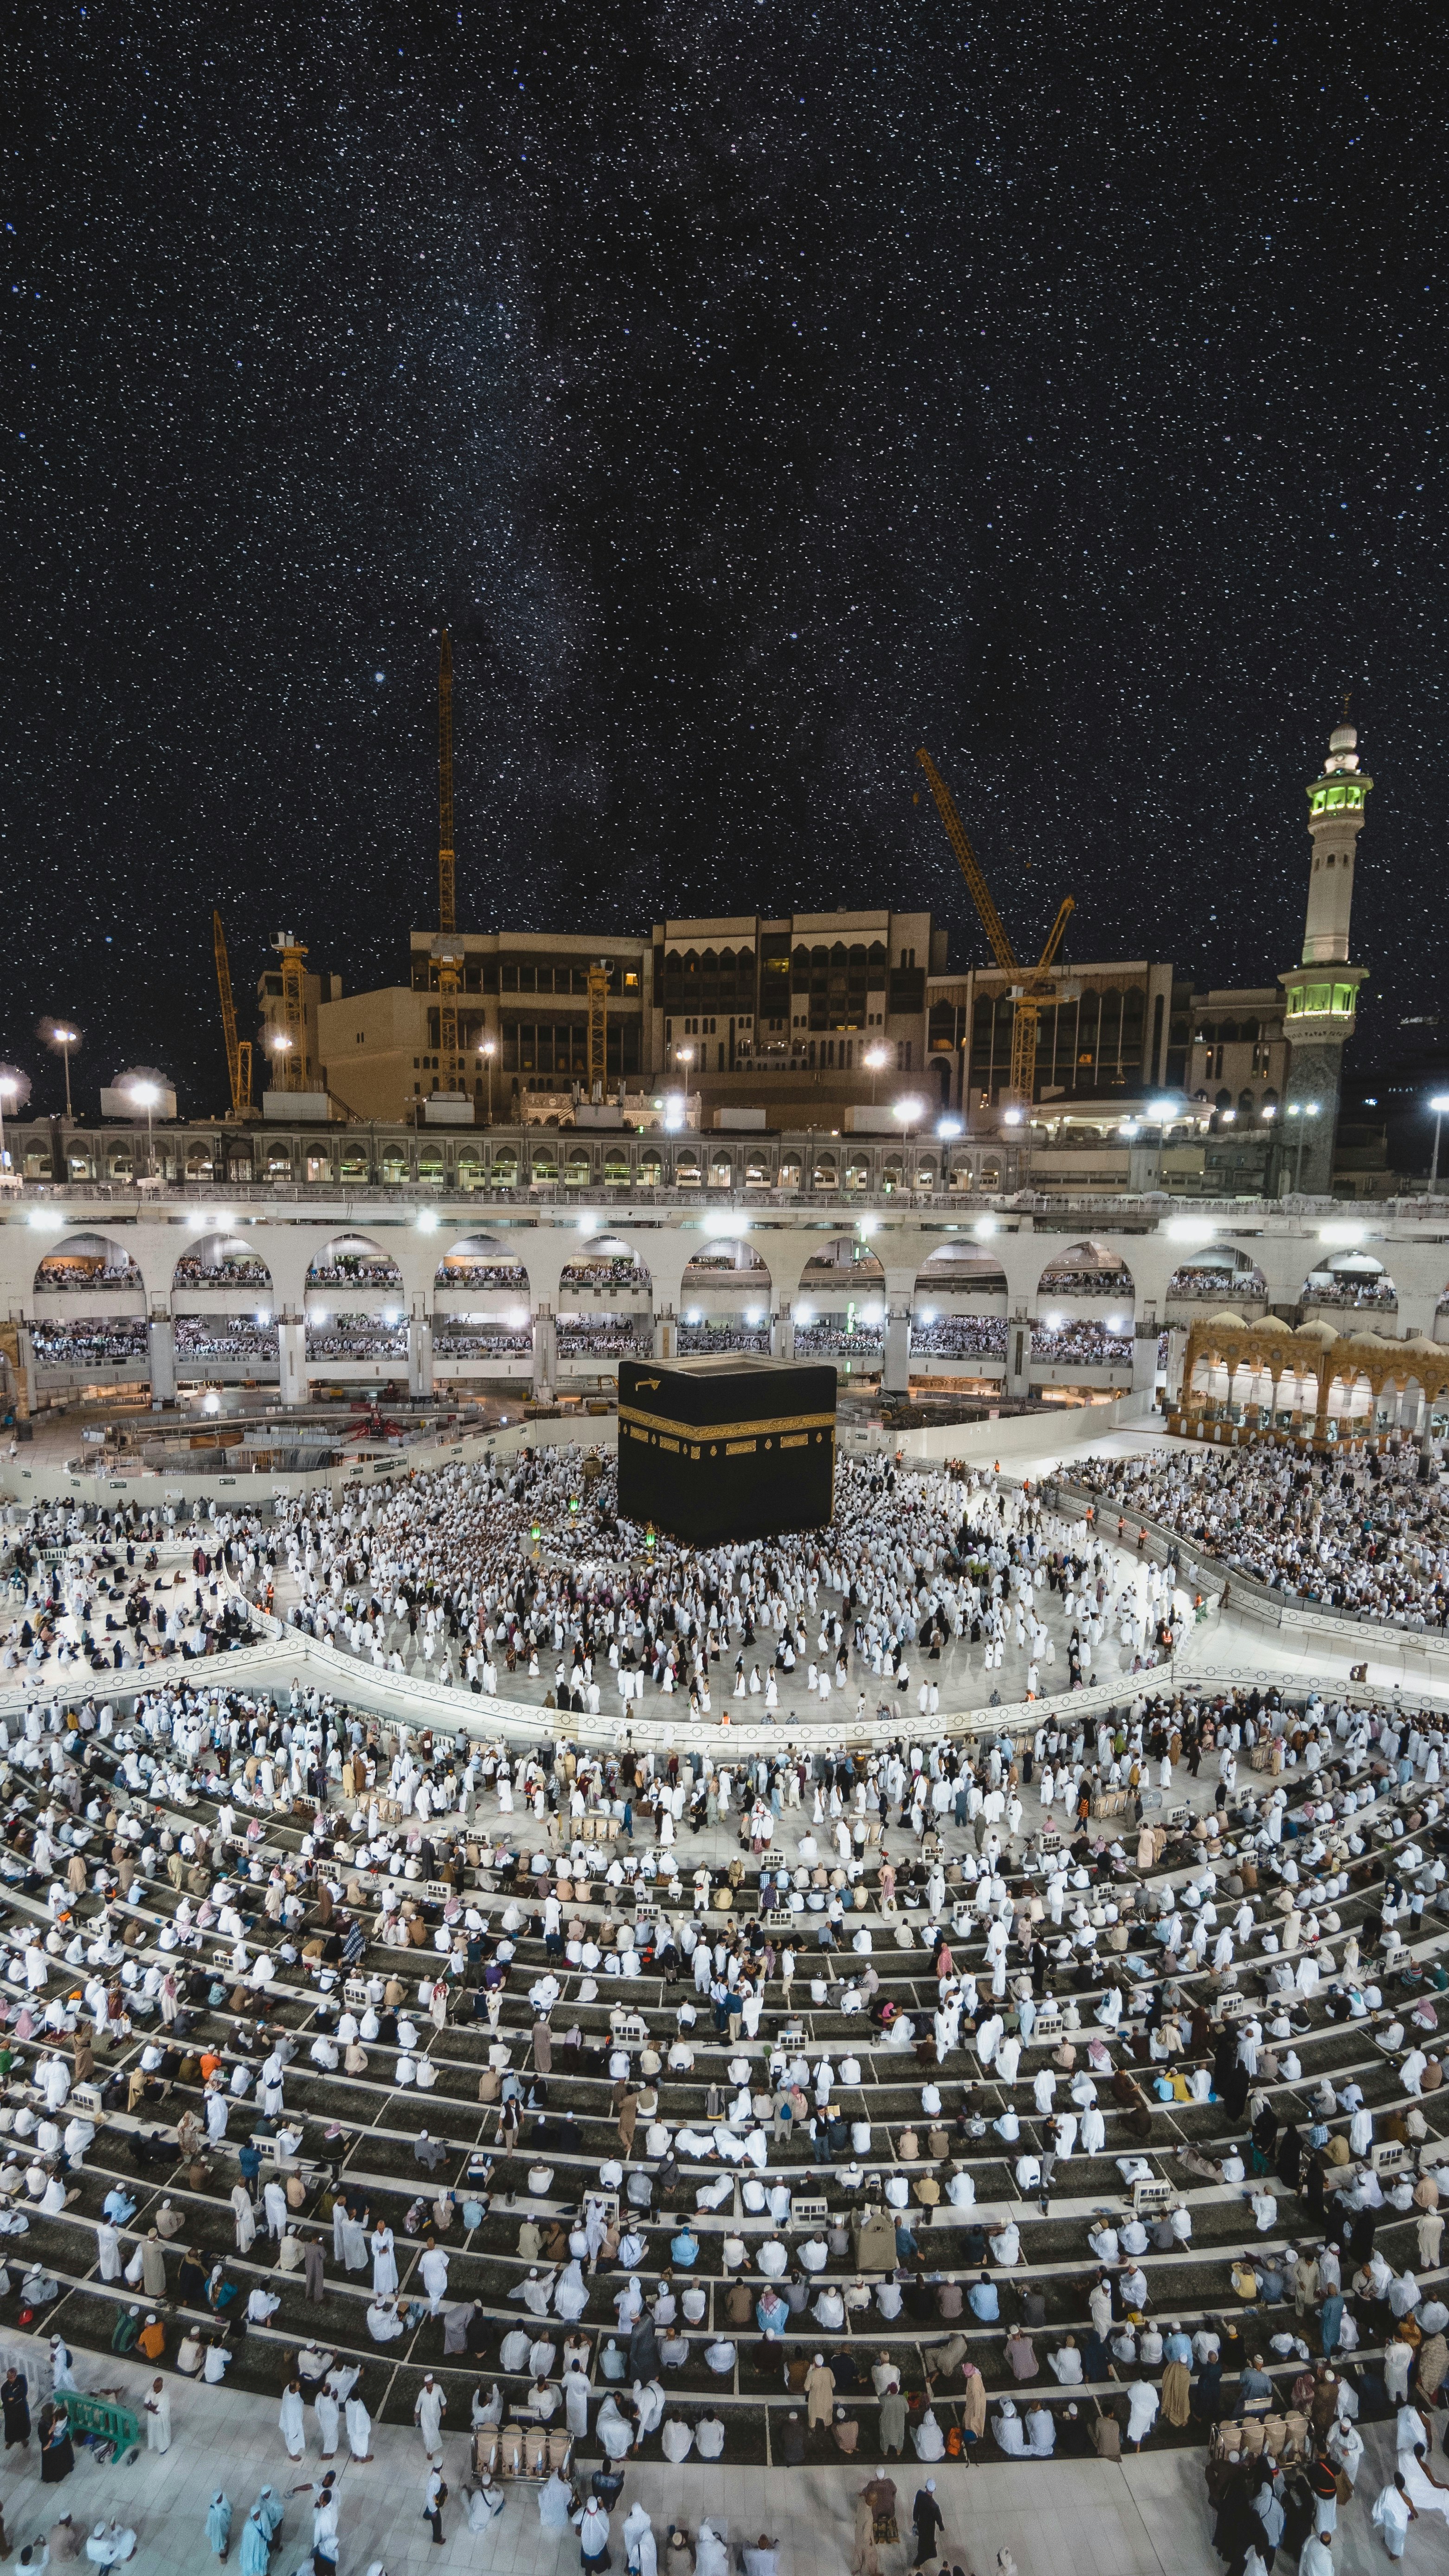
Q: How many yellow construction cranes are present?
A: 5